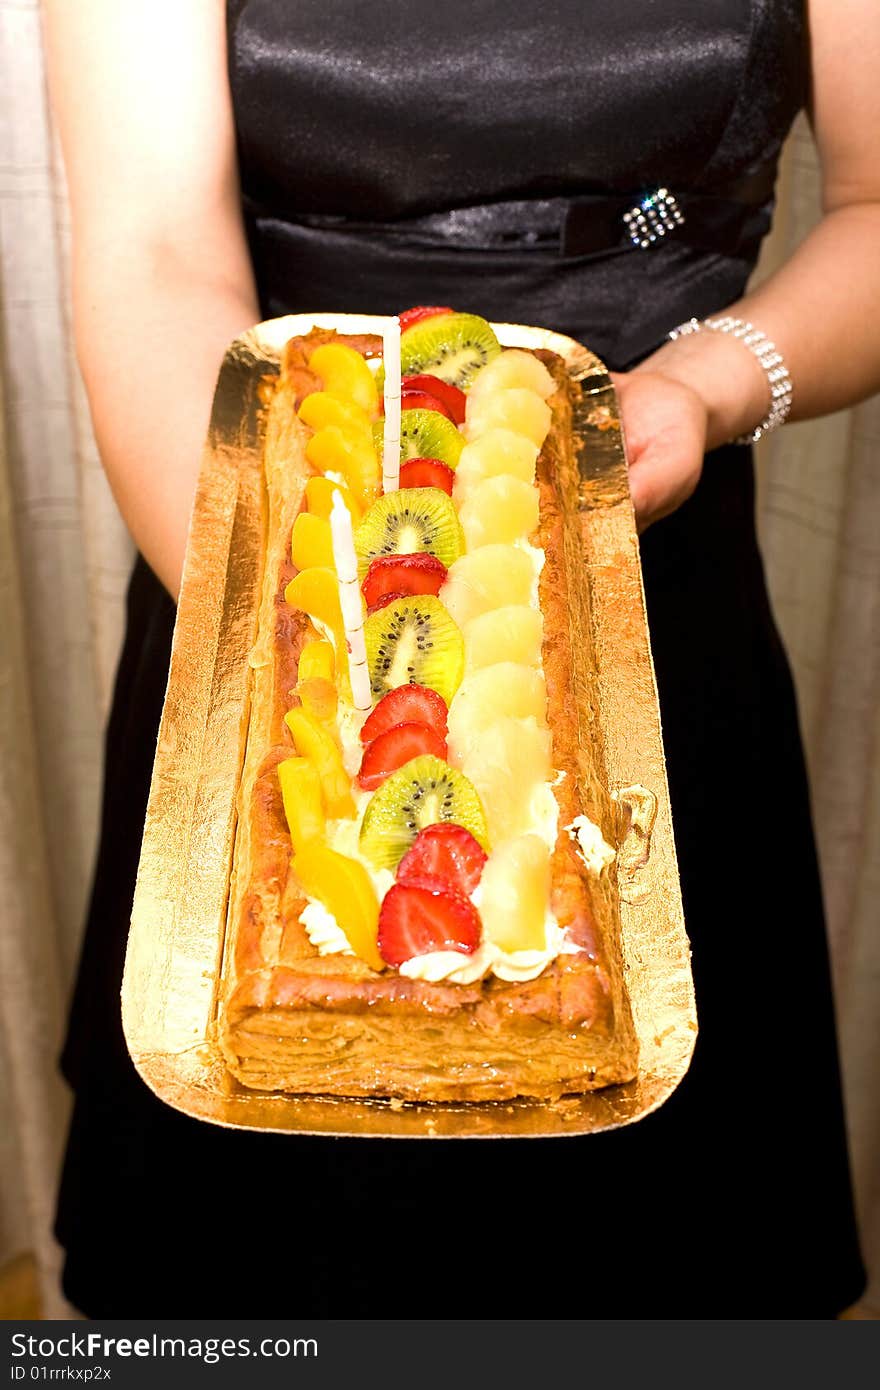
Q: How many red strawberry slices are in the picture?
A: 10